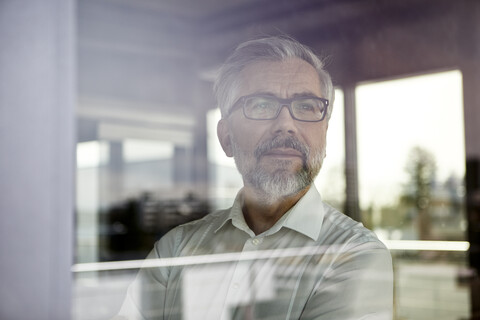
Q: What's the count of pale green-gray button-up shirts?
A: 1